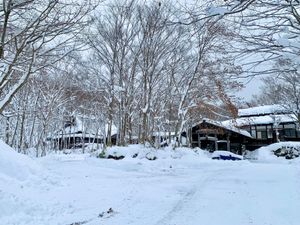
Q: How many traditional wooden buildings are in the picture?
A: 2